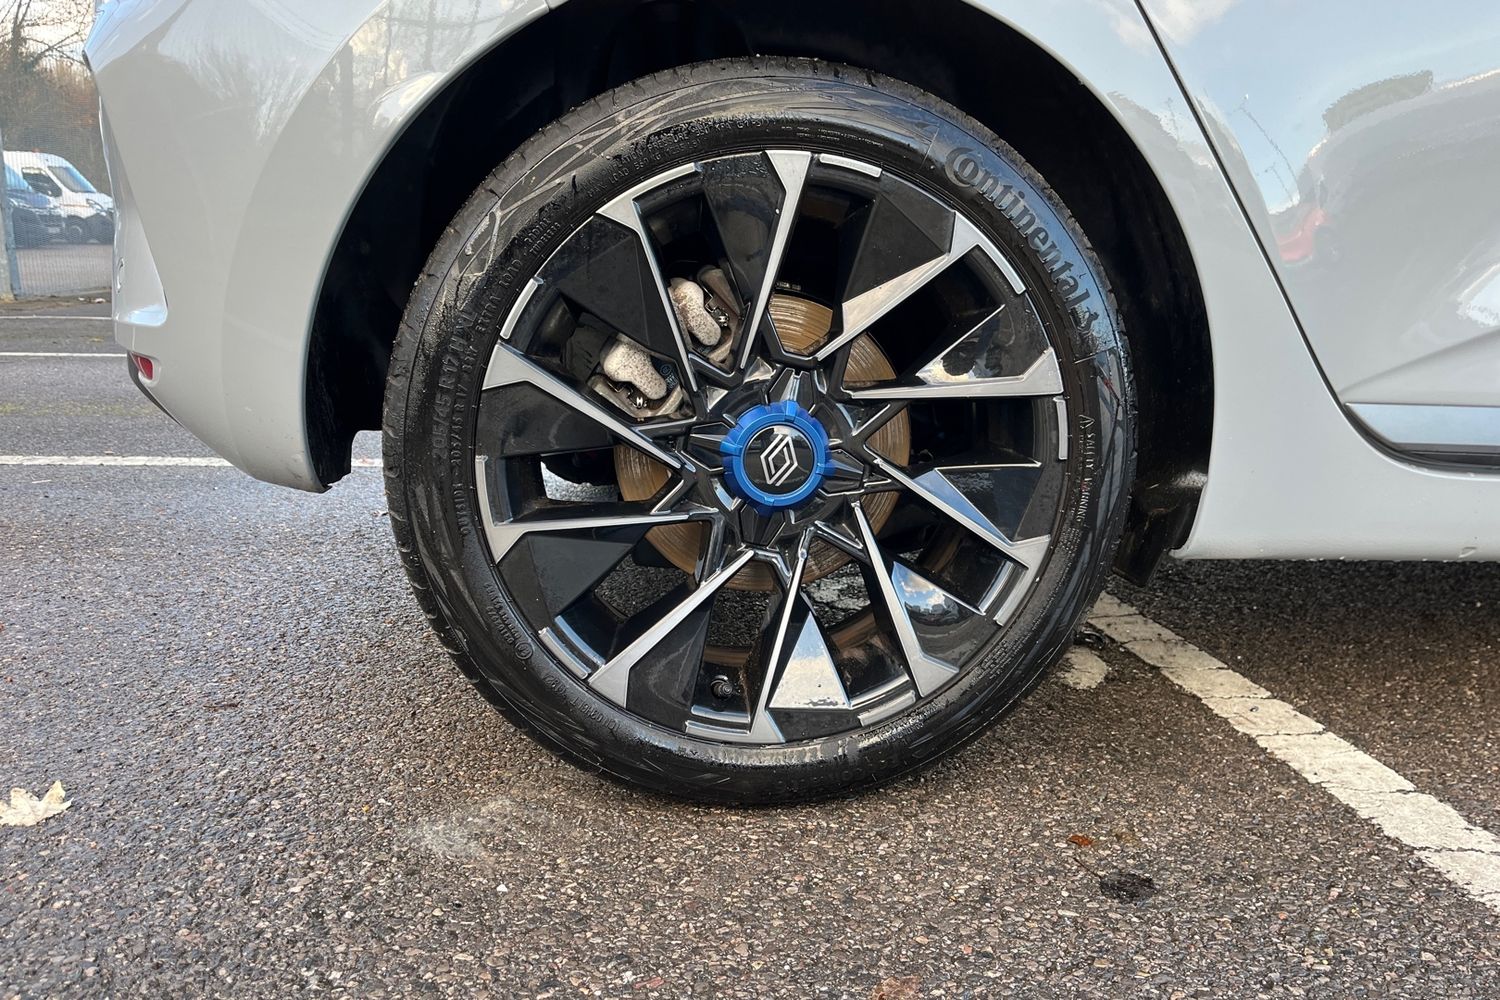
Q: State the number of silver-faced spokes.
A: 10